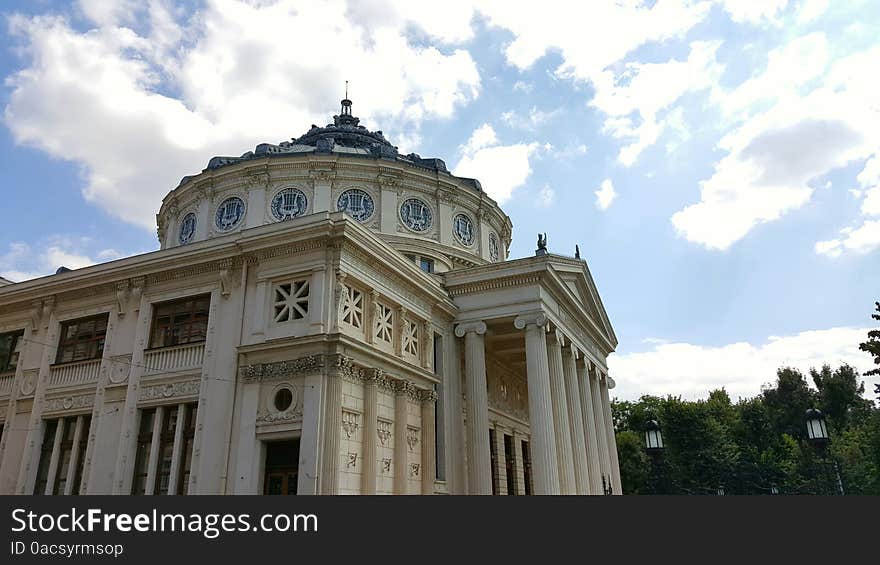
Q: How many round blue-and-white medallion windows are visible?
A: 7